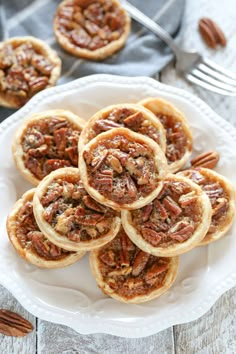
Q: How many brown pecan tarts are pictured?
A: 11